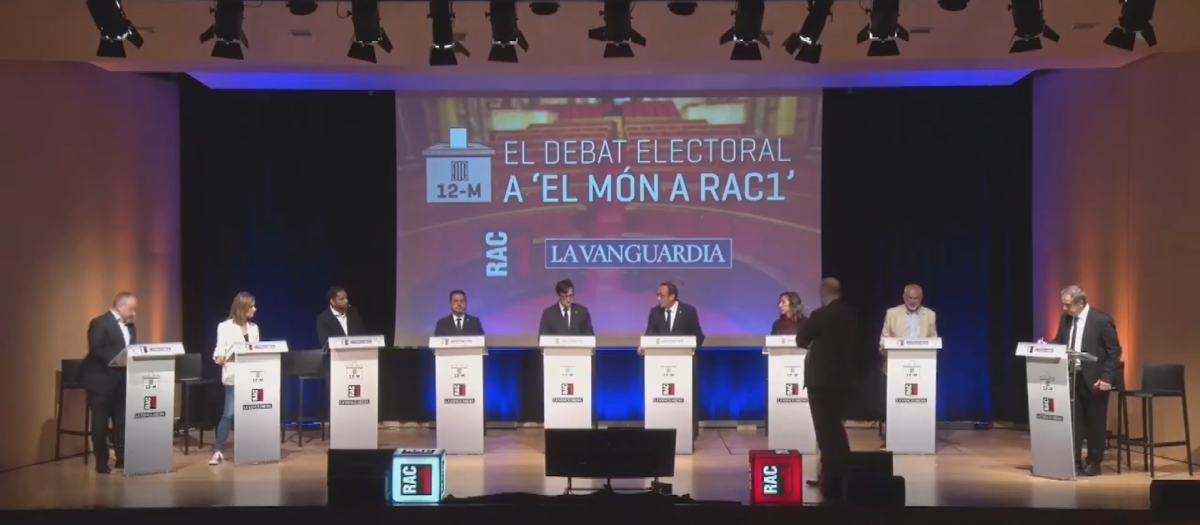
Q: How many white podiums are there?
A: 9